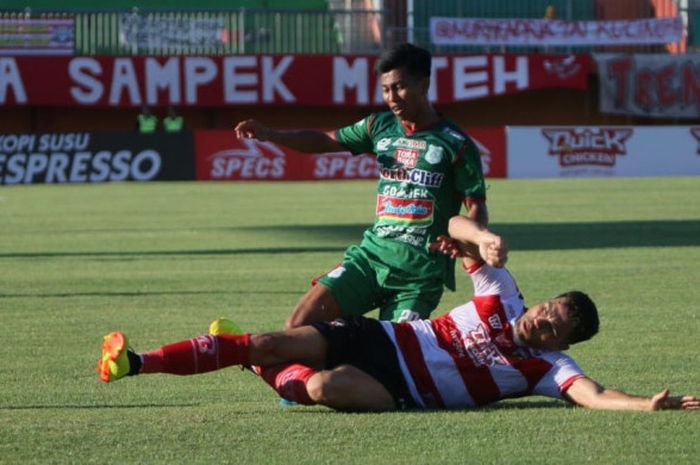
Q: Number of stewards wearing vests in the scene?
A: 2